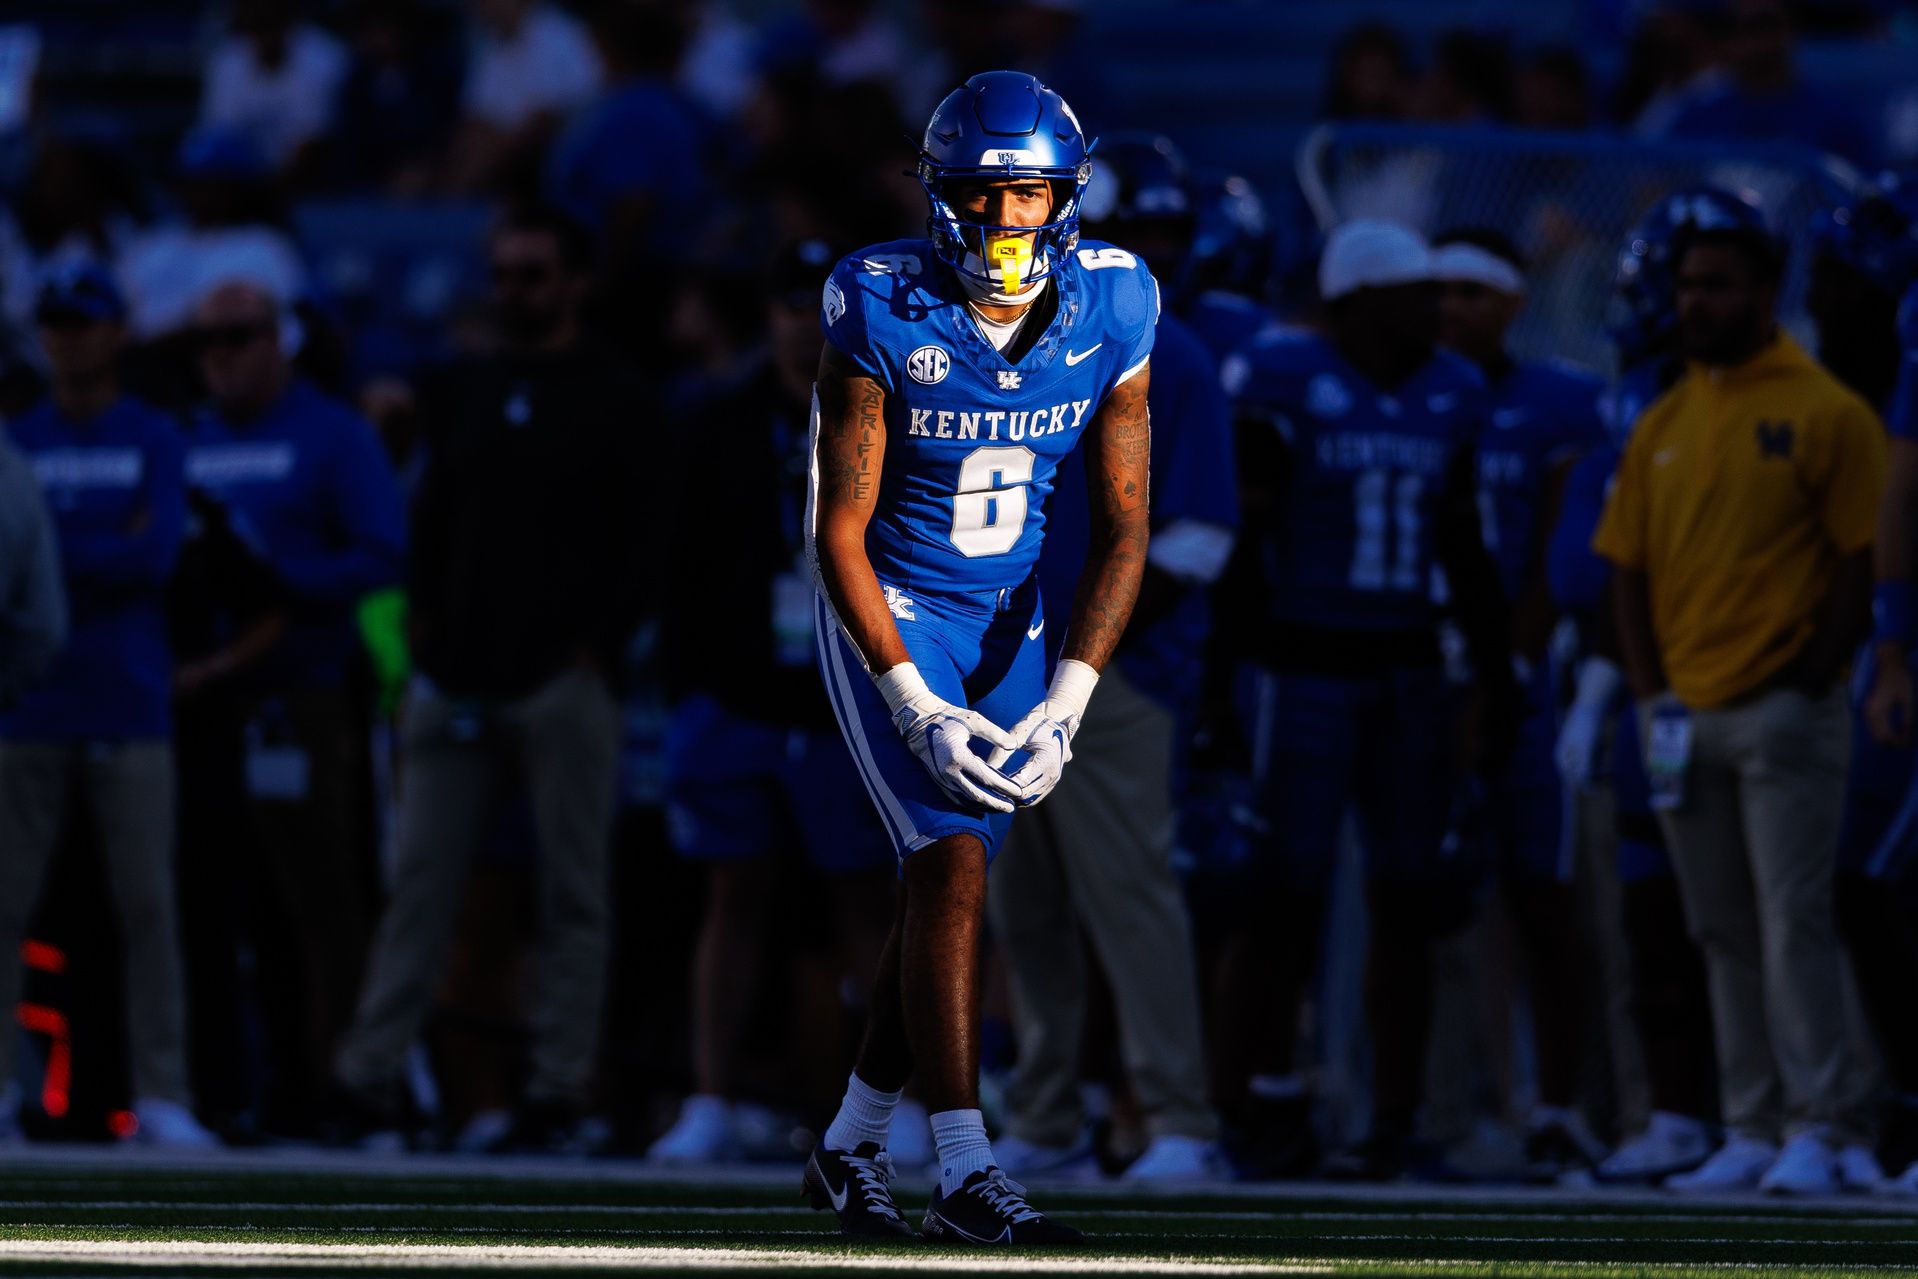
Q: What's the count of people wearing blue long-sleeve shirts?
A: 2